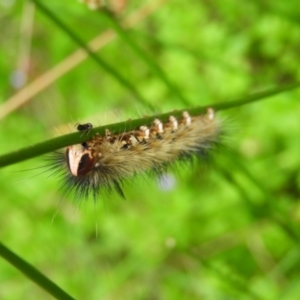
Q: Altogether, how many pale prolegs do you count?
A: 5